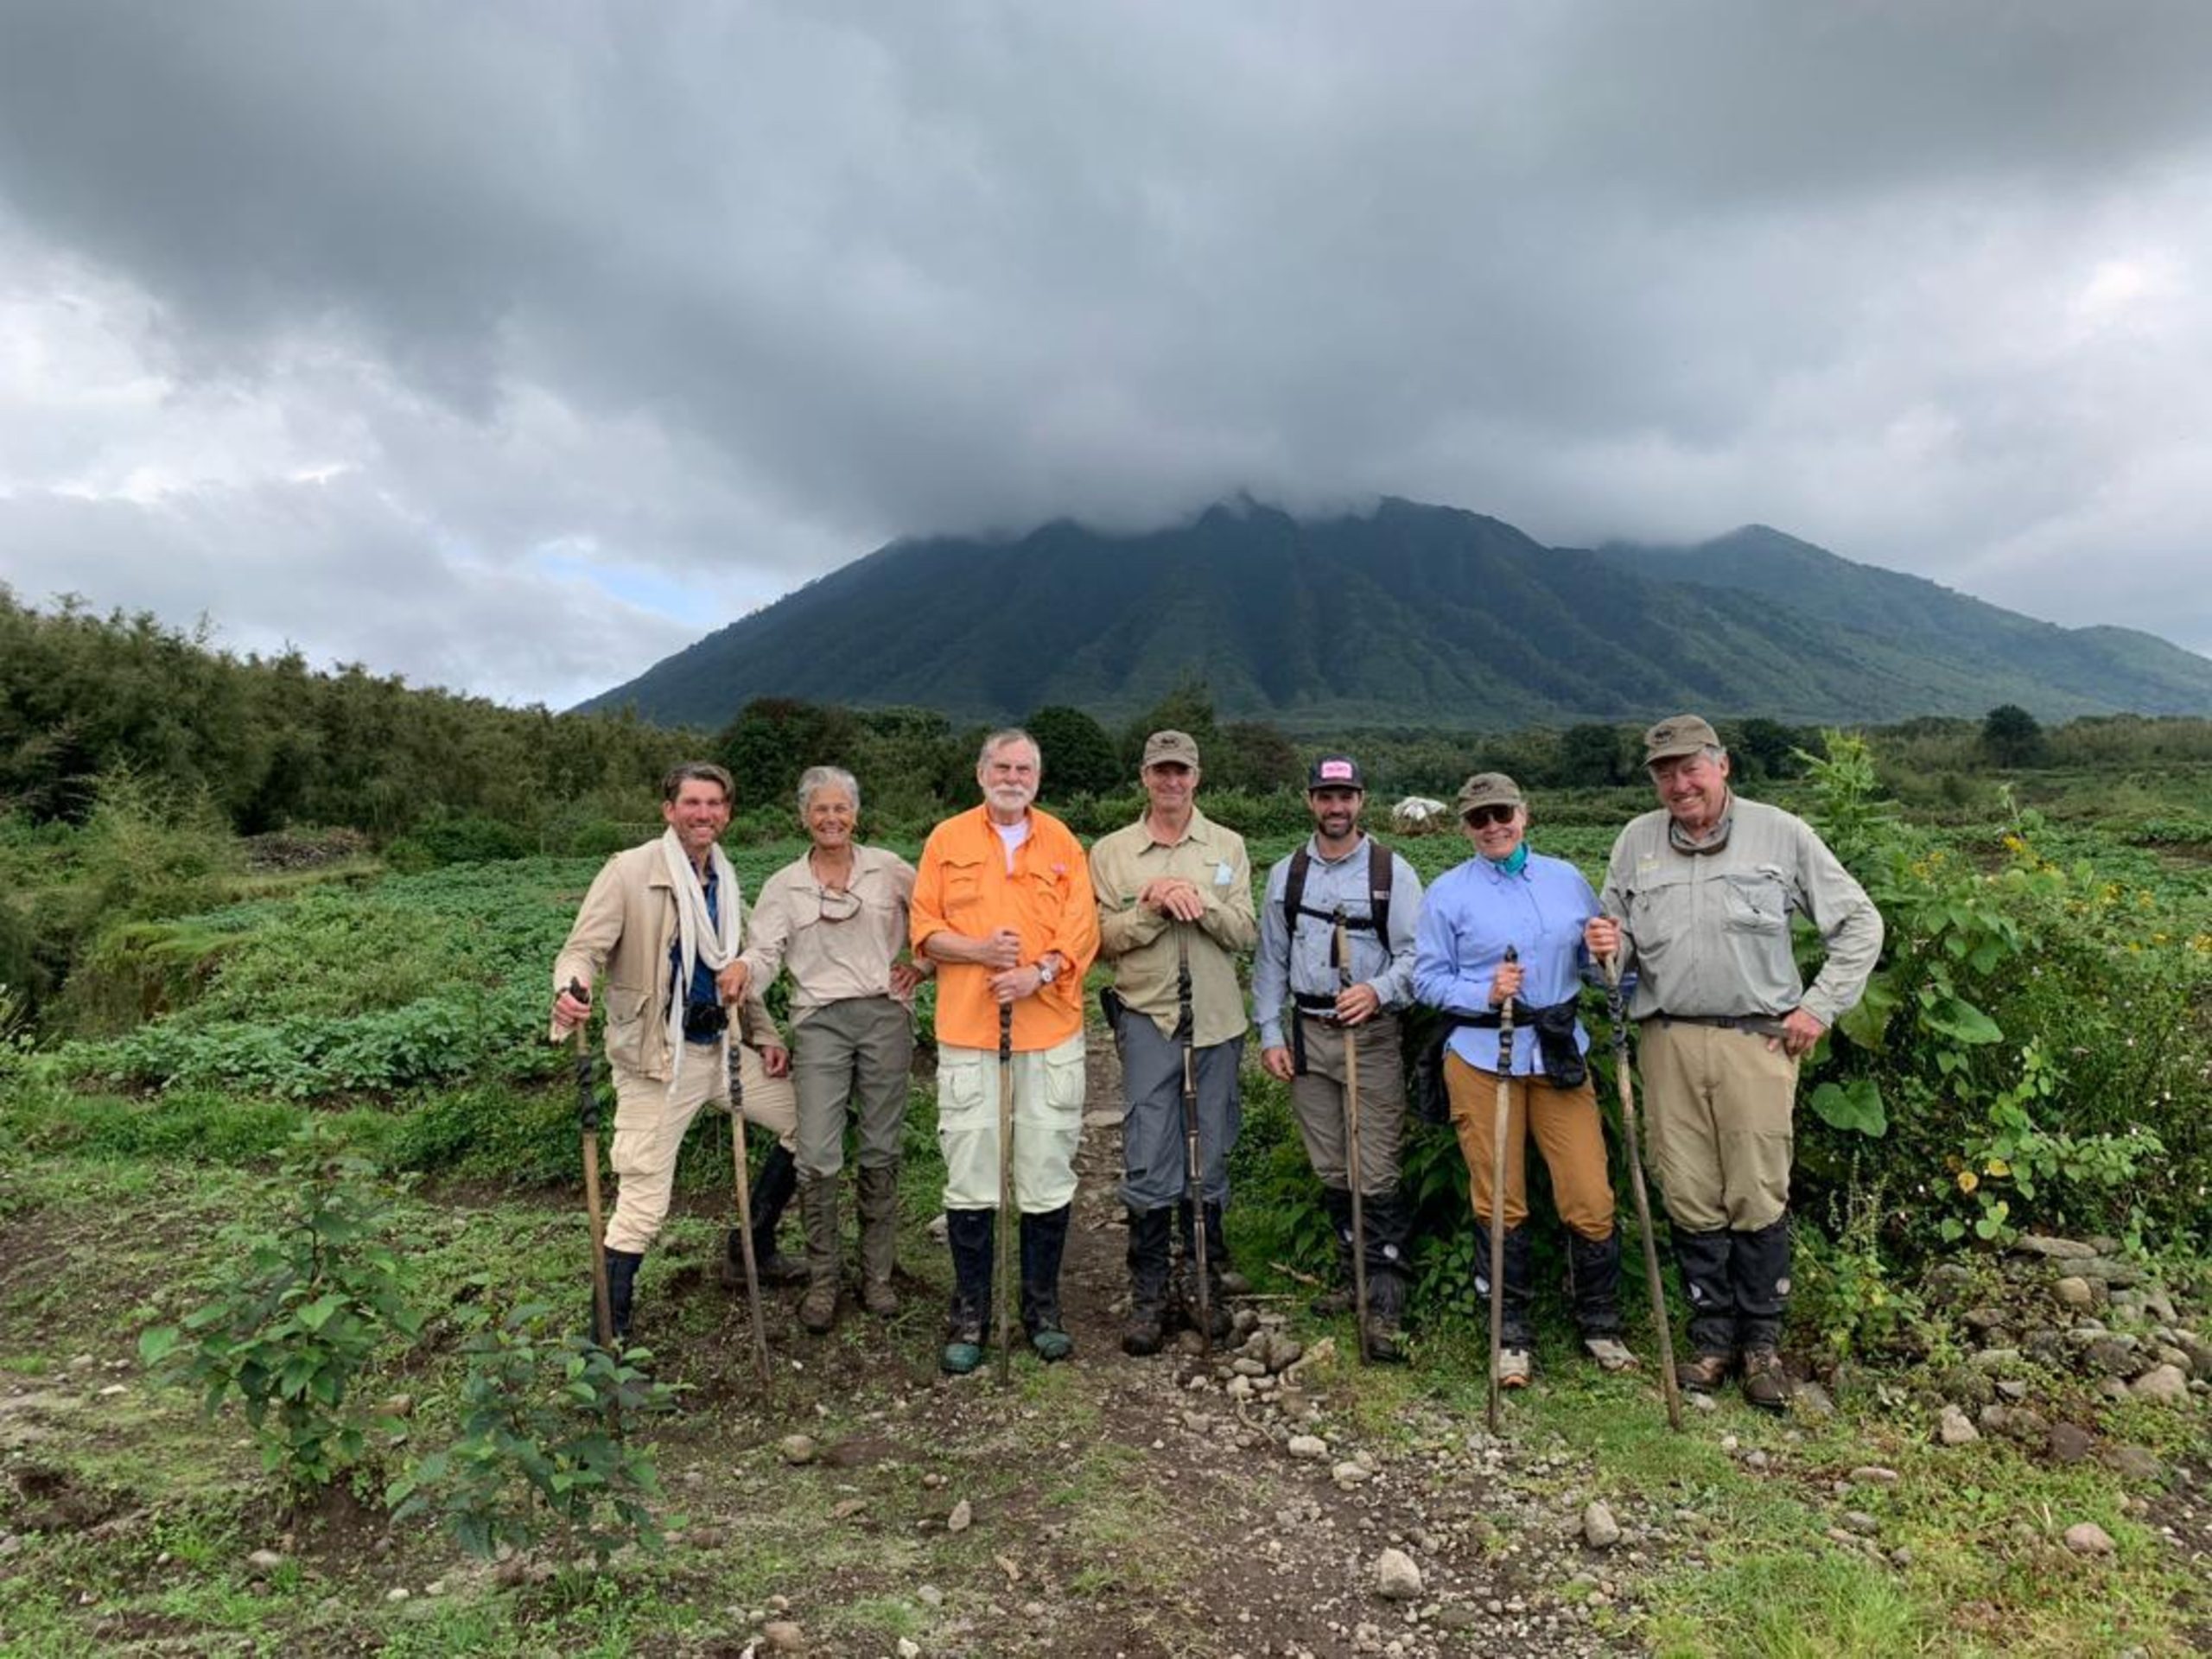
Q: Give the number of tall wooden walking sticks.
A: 7